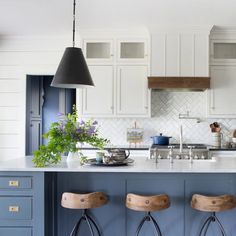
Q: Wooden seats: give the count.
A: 3